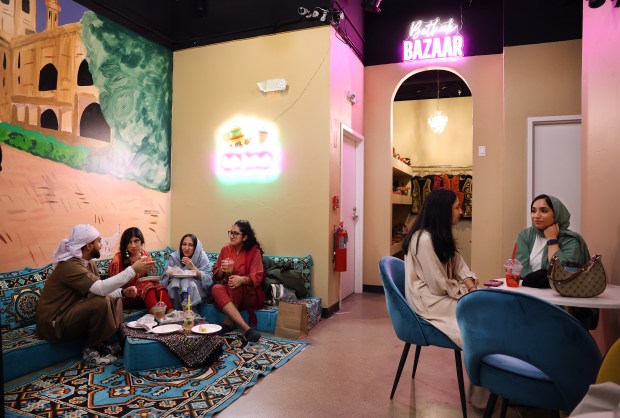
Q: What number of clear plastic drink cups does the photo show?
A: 5